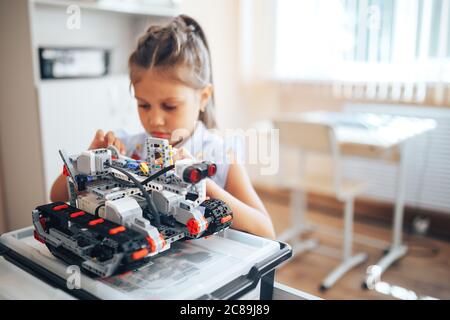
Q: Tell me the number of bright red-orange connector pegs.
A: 6